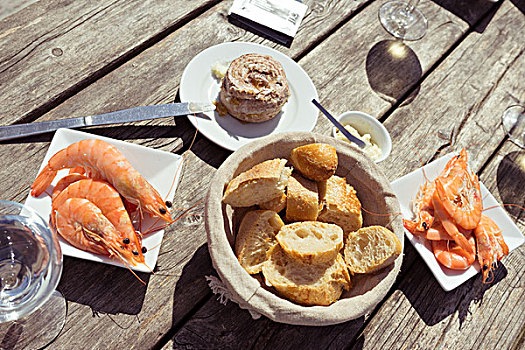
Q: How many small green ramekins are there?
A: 0